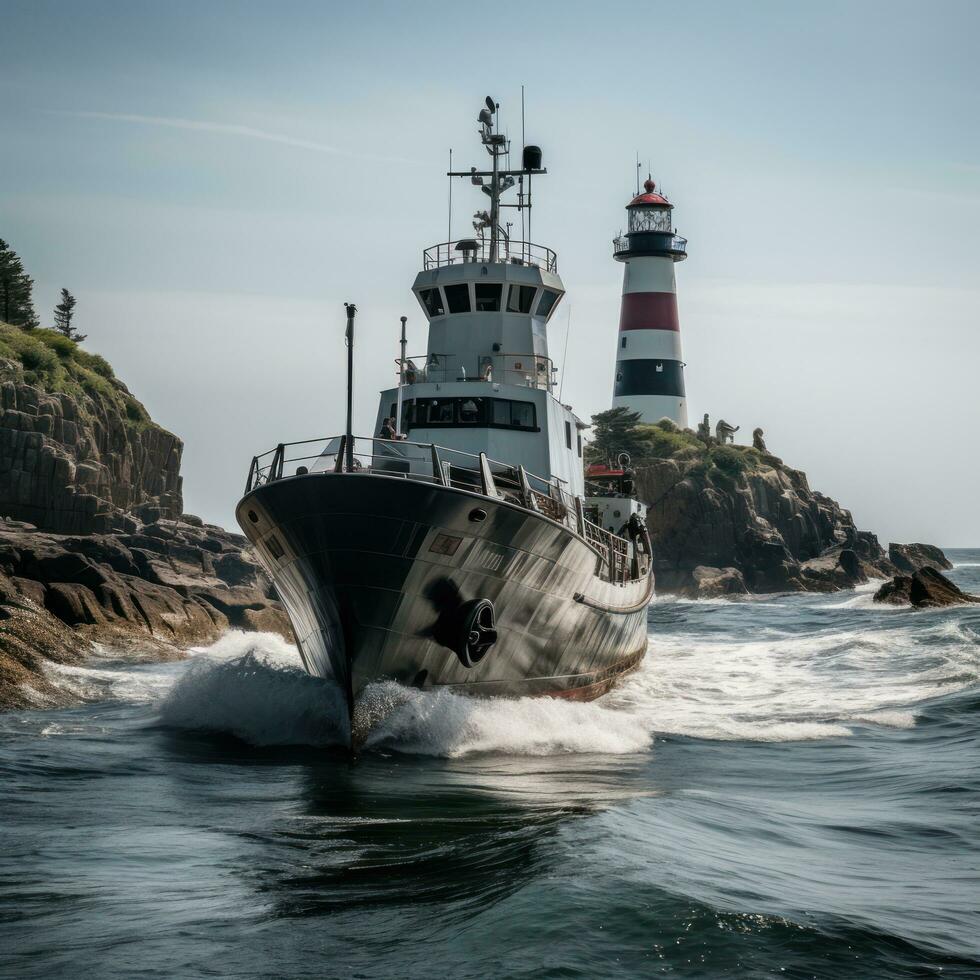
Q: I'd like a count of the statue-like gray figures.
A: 3